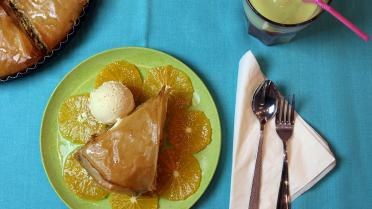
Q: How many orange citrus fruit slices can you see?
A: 7